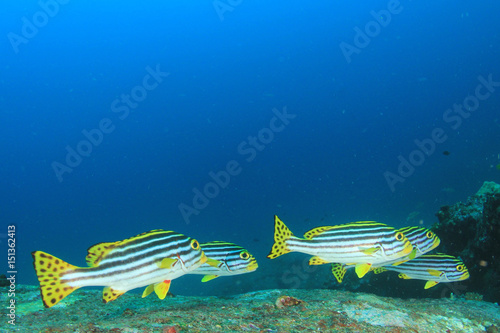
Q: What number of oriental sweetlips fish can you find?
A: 5